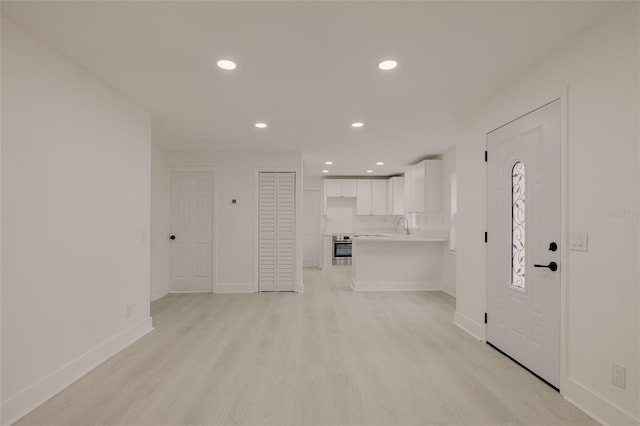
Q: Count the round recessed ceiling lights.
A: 8